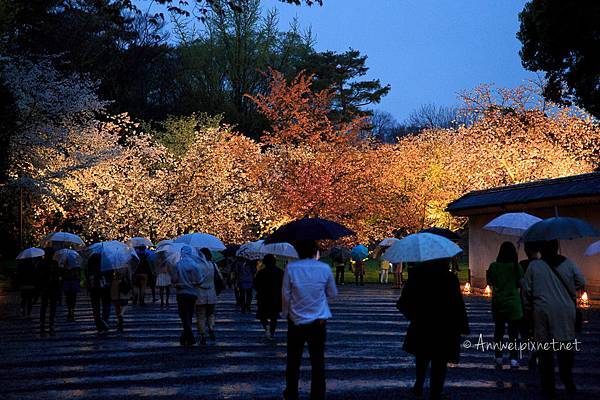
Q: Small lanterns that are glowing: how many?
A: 3